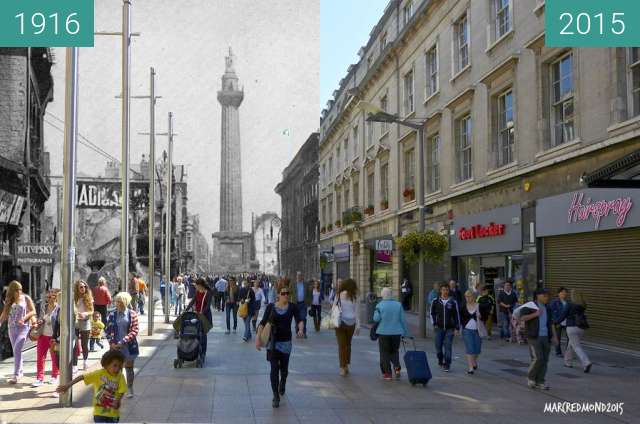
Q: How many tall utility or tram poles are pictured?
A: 4